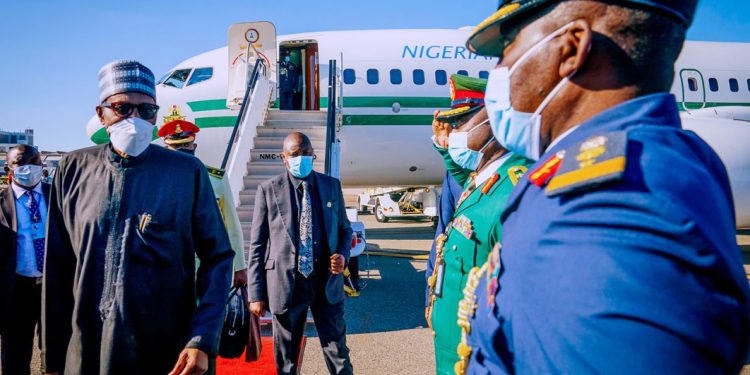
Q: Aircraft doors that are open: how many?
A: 1